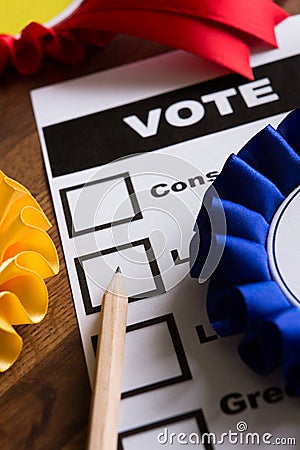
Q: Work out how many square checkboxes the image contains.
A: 4